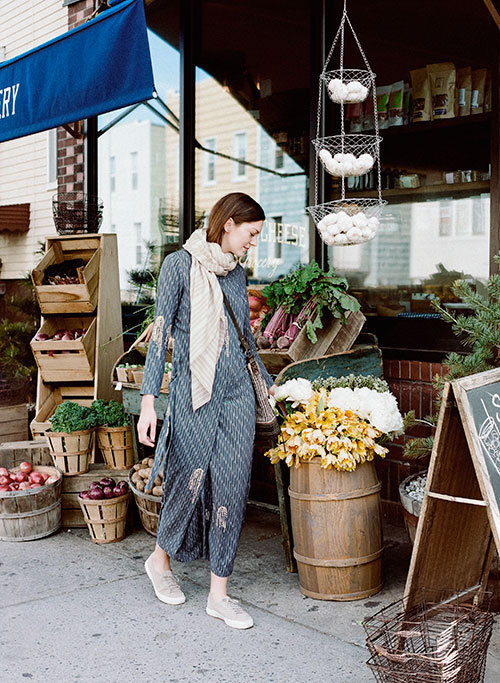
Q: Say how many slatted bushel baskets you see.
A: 5